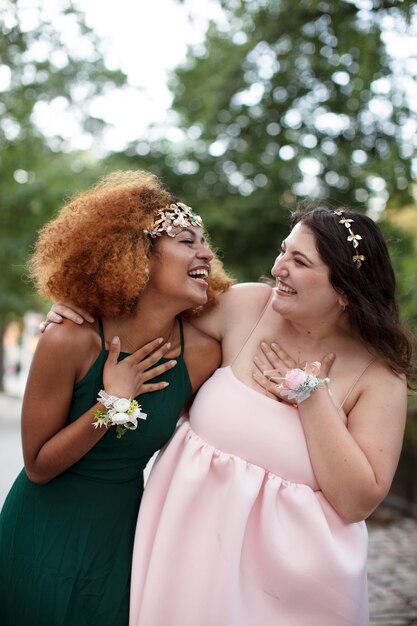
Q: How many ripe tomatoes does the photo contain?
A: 0